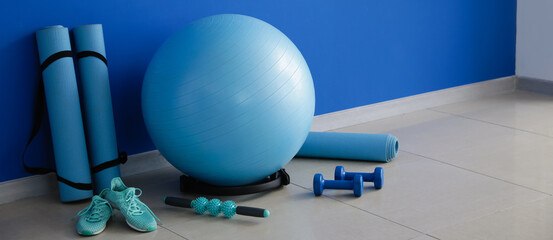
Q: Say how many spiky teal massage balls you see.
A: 3